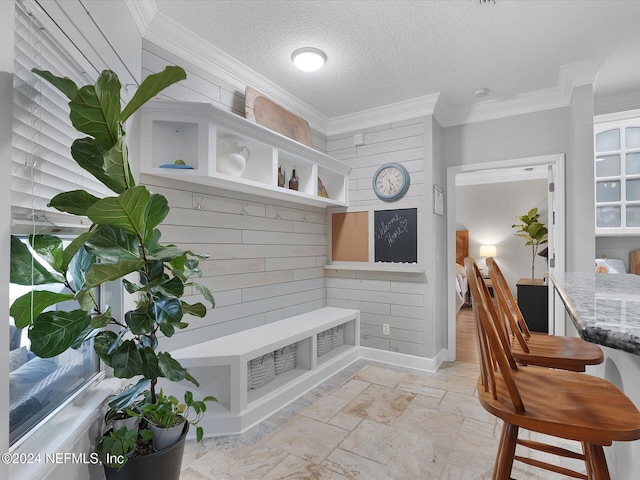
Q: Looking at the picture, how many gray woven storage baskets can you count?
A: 4